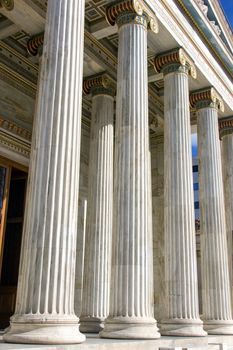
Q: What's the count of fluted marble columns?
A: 6